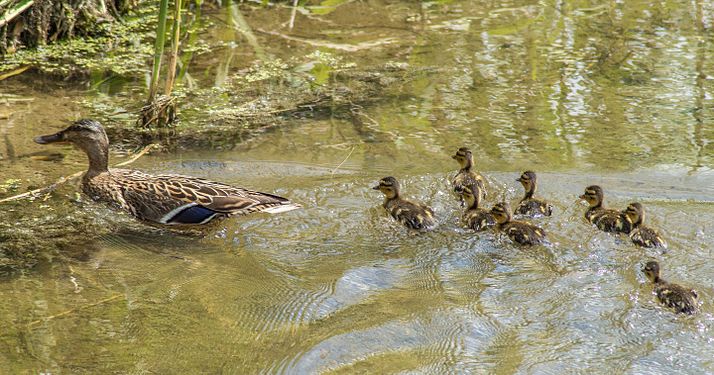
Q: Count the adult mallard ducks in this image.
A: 1